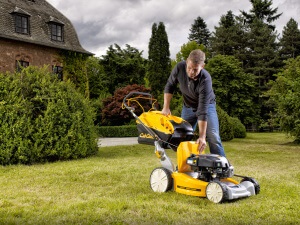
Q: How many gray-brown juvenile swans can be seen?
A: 0